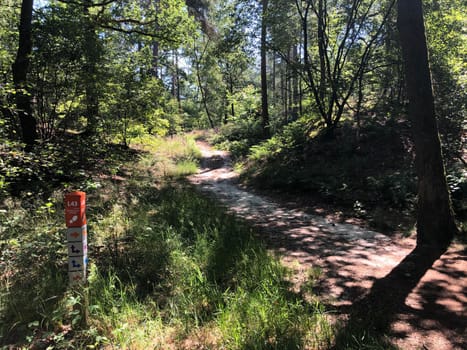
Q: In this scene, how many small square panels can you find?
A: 4